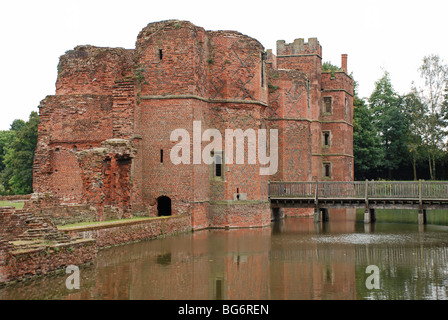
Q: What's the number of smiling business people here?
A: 0